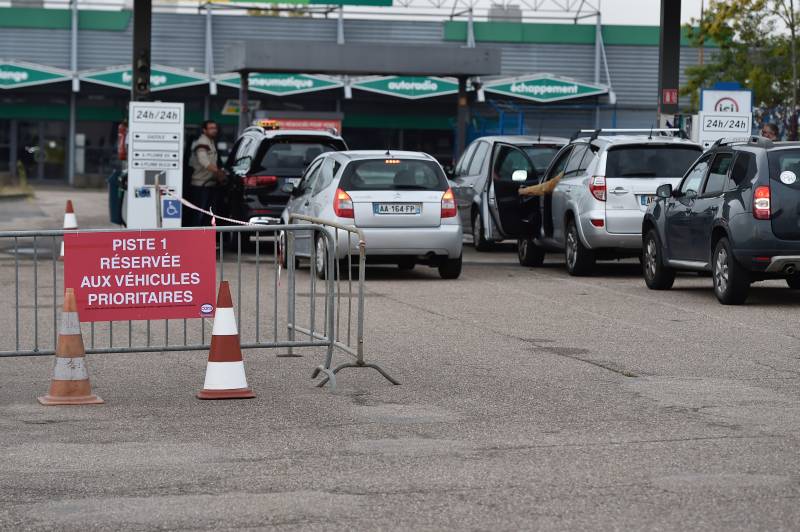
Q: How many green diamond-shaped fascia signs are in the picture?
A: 5